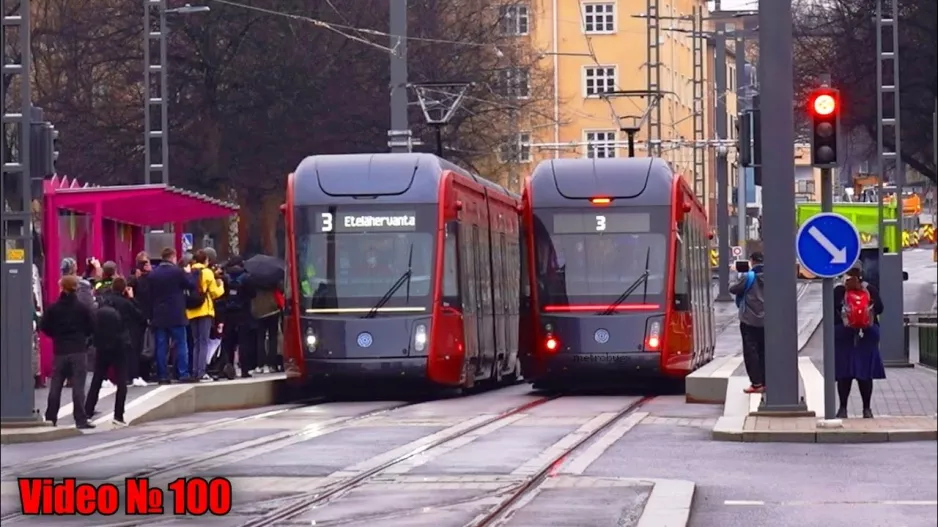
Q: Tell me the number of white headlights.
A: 2